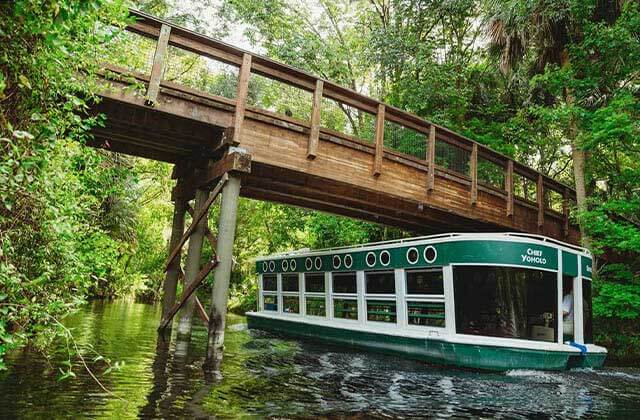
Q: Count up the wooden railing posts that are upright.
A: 9